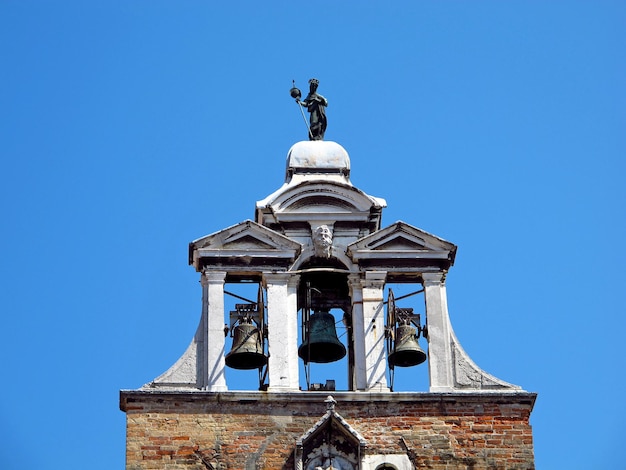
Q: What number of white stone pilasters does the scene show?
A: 4